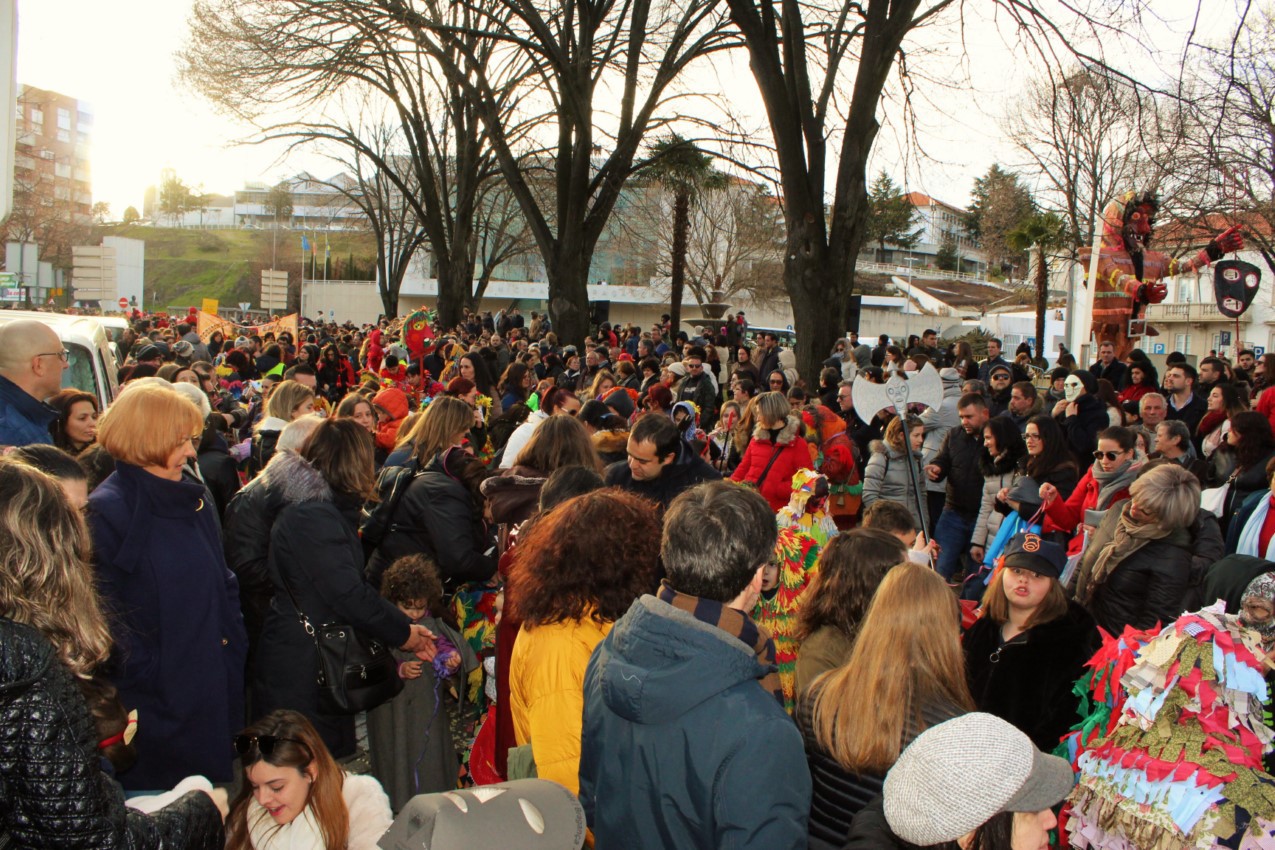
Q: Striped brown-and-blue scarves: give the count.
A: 1